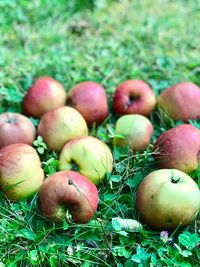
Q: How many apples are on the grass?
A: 12